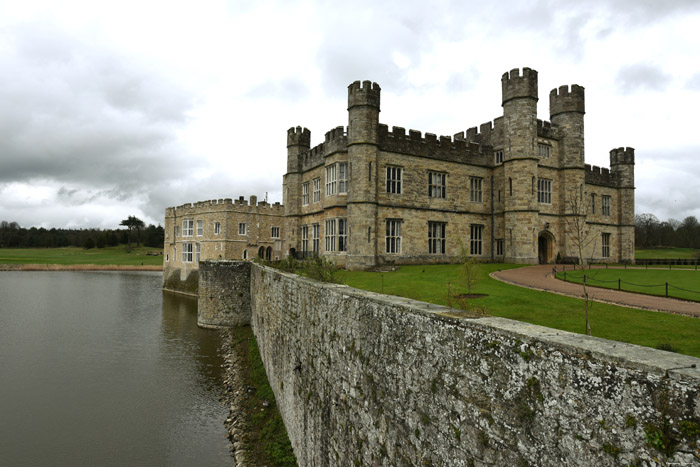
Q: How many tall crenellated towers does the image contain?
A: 5